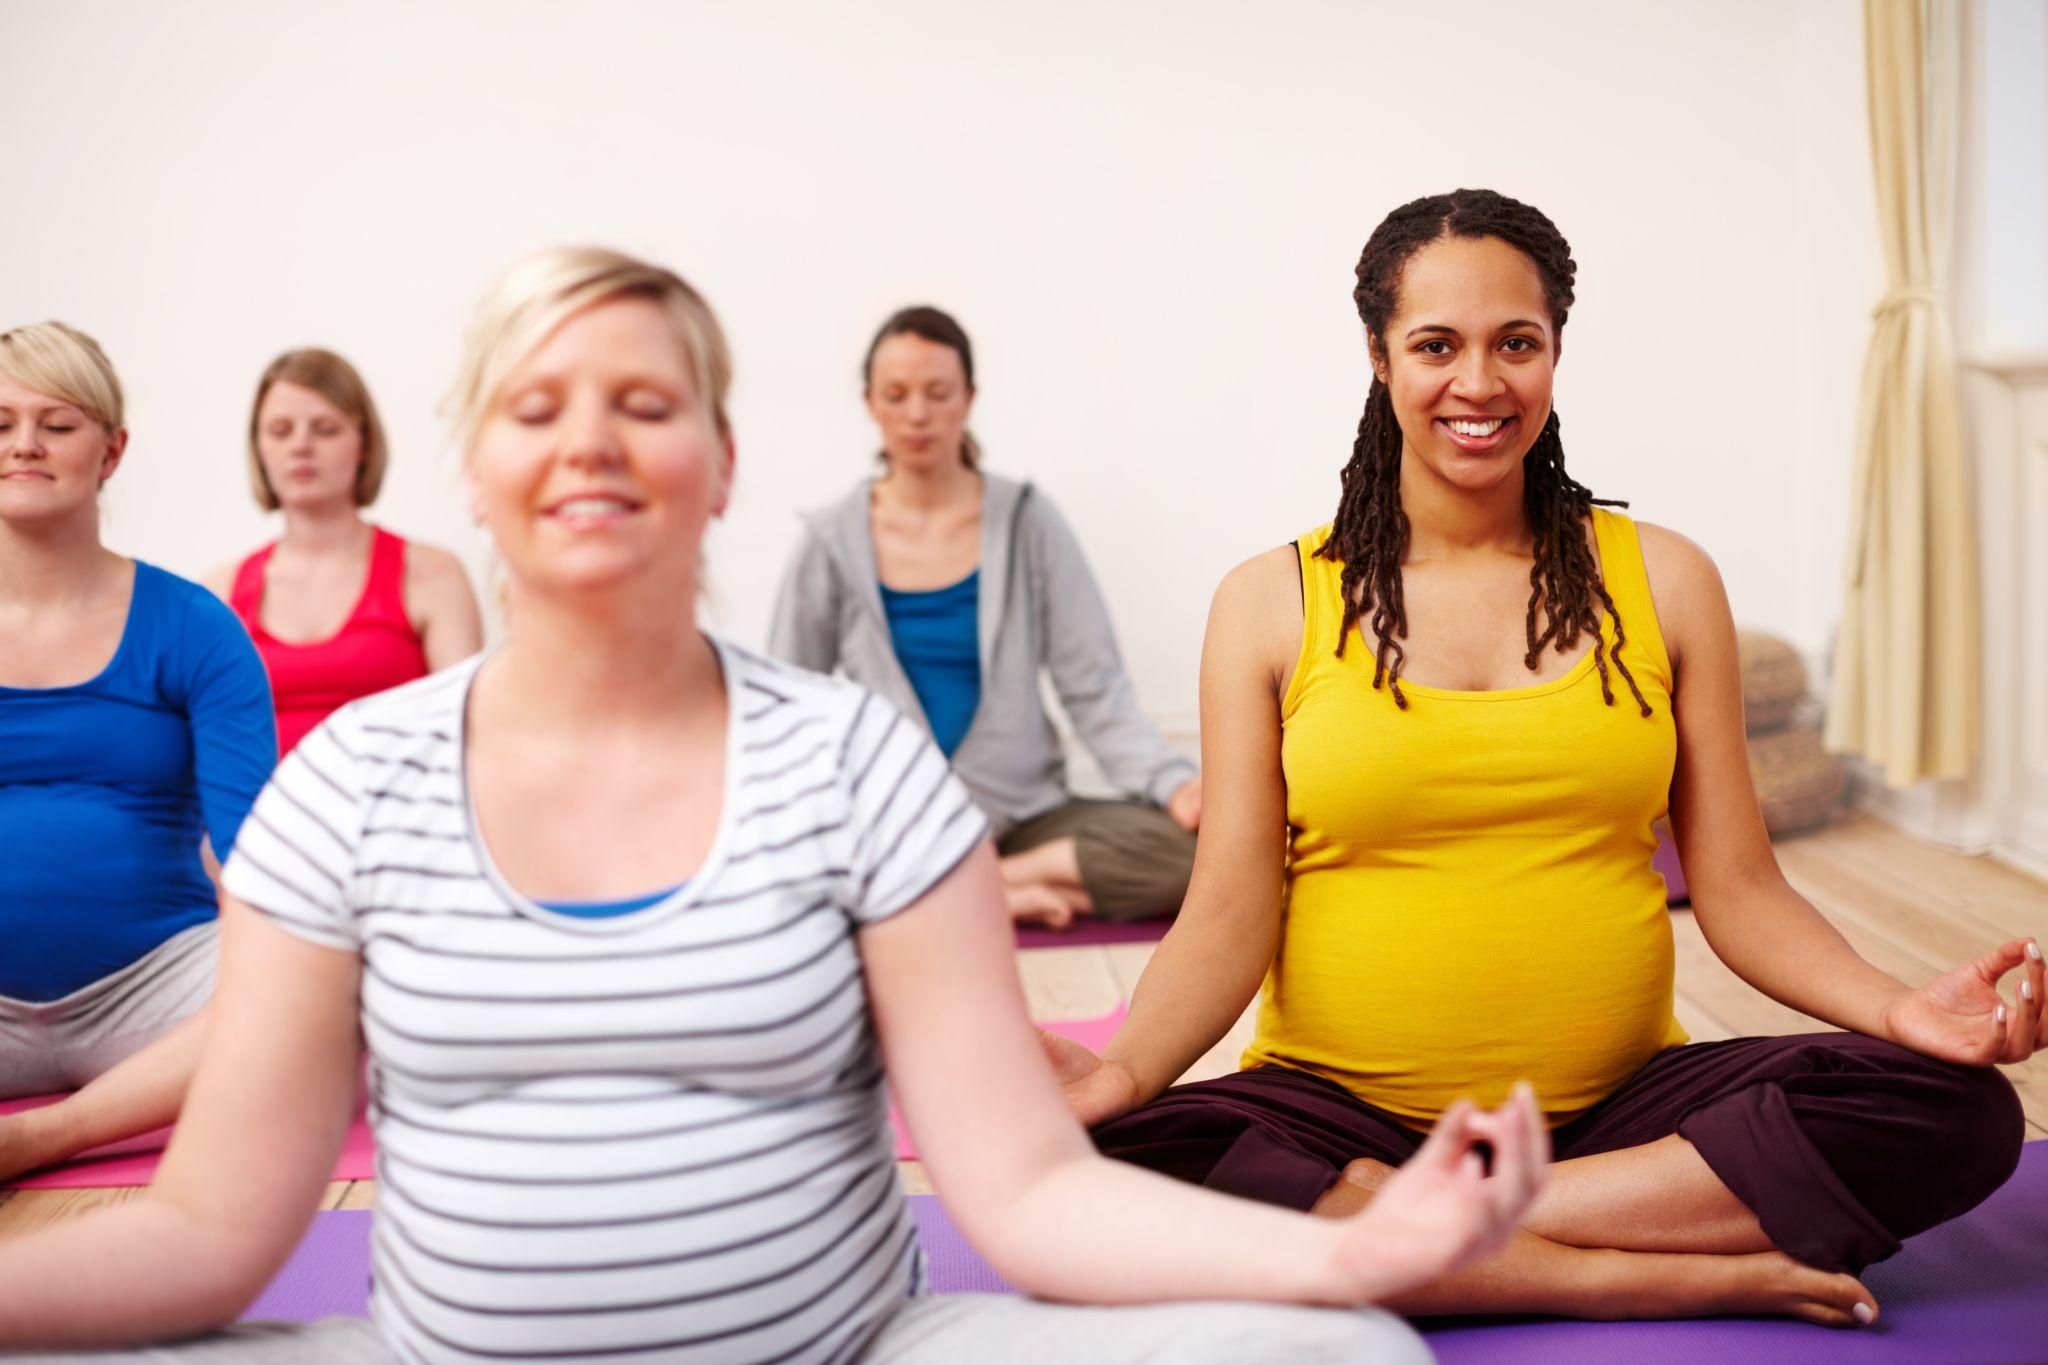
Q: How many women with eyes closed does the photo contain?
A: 4